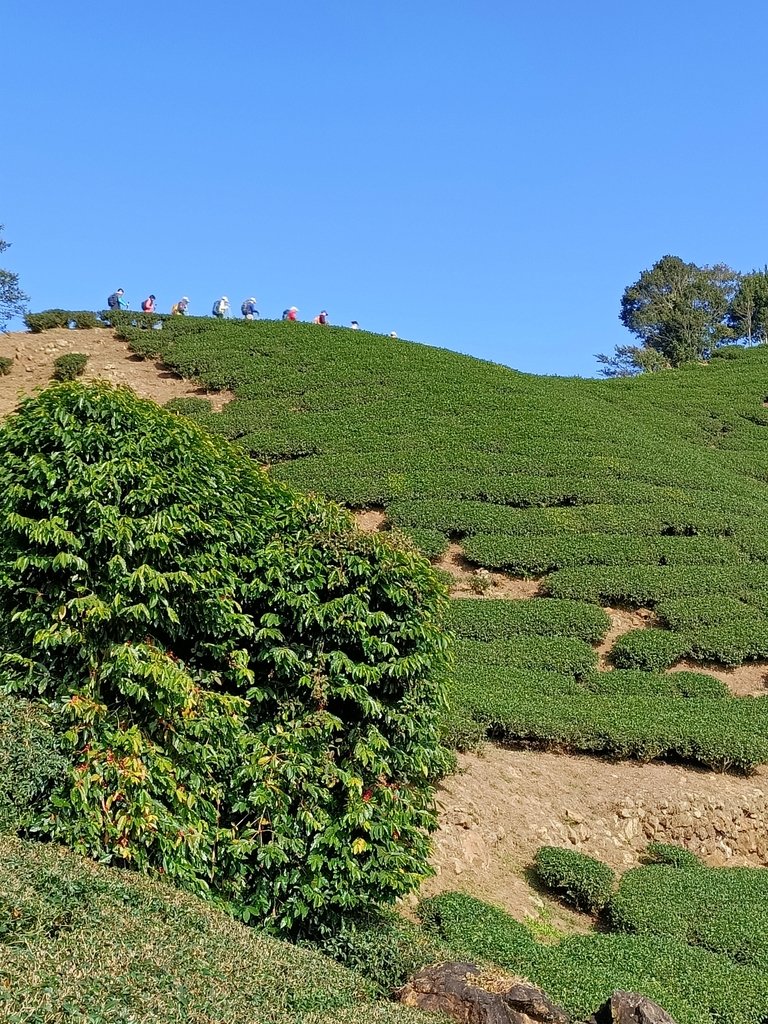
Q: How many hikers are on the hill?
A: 9